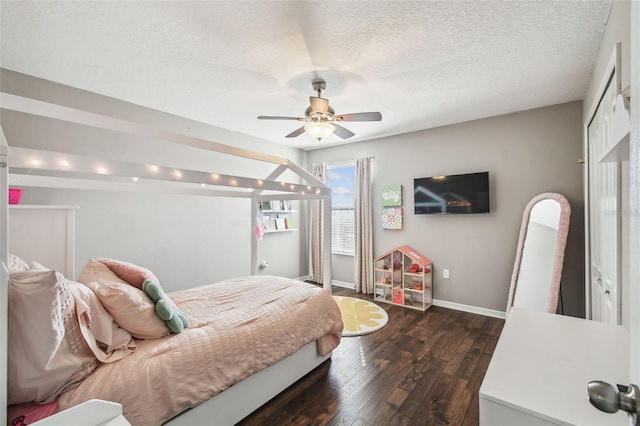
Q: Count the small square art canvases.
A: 2